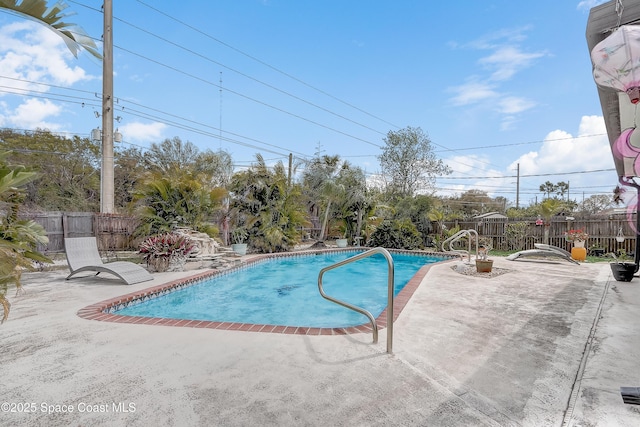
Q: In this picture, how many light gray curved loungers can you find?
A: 2